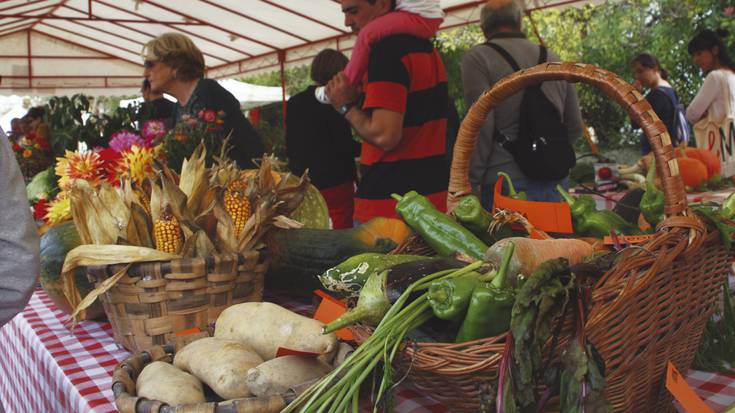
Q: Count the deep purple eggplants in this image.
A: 2